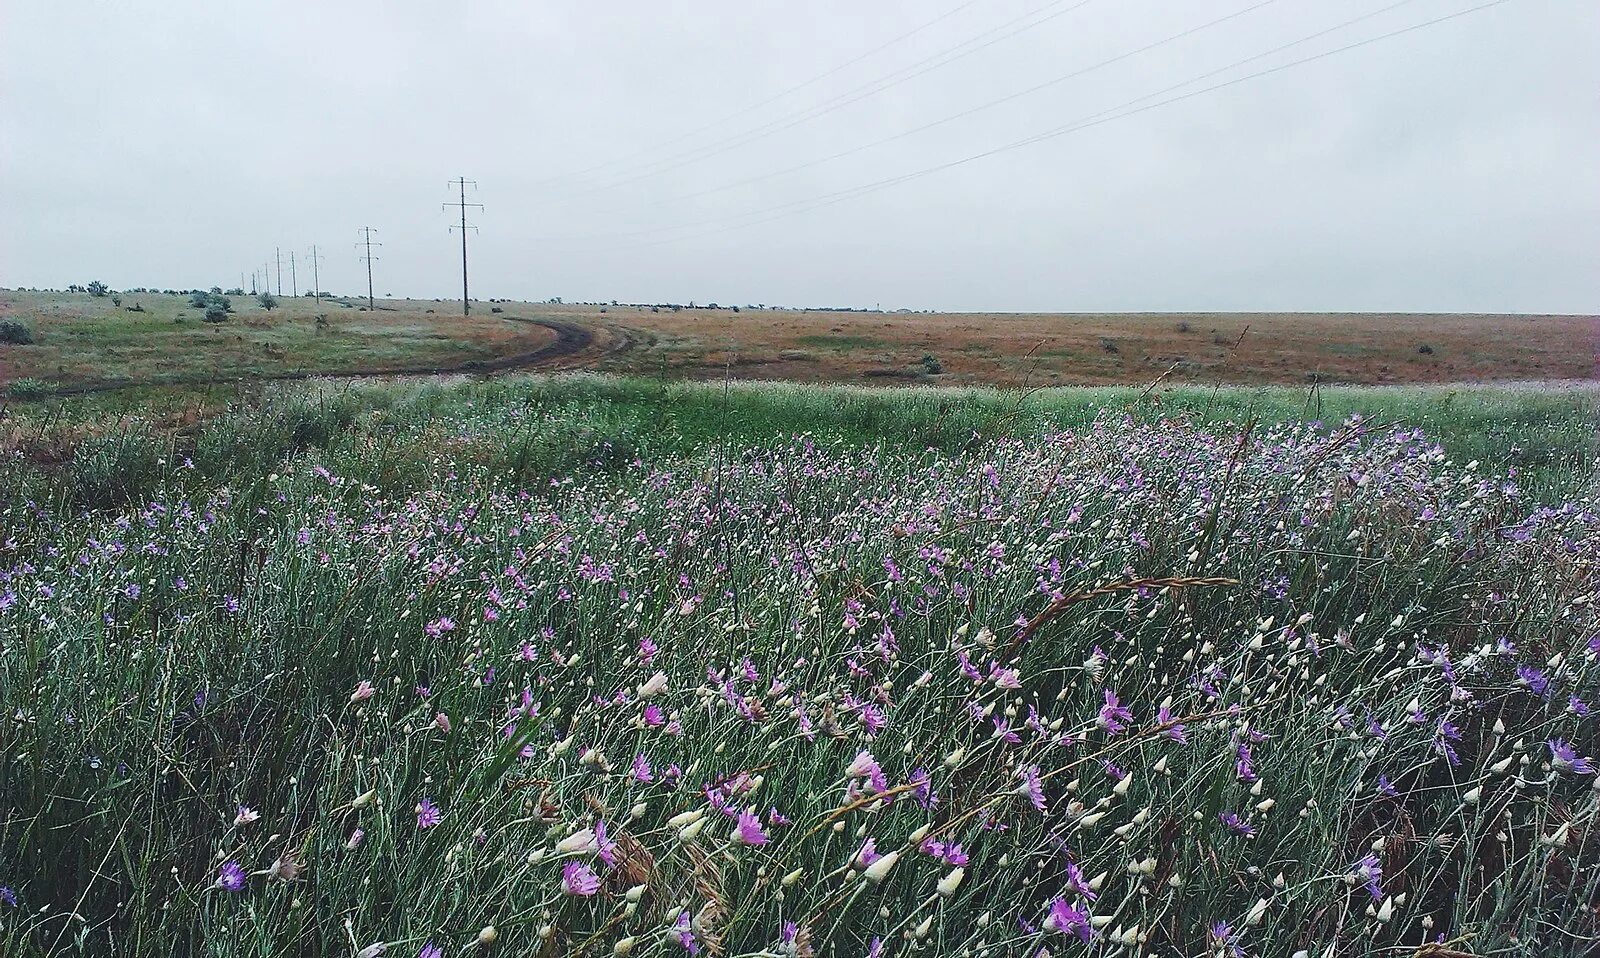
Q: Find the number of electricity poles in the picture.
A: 9